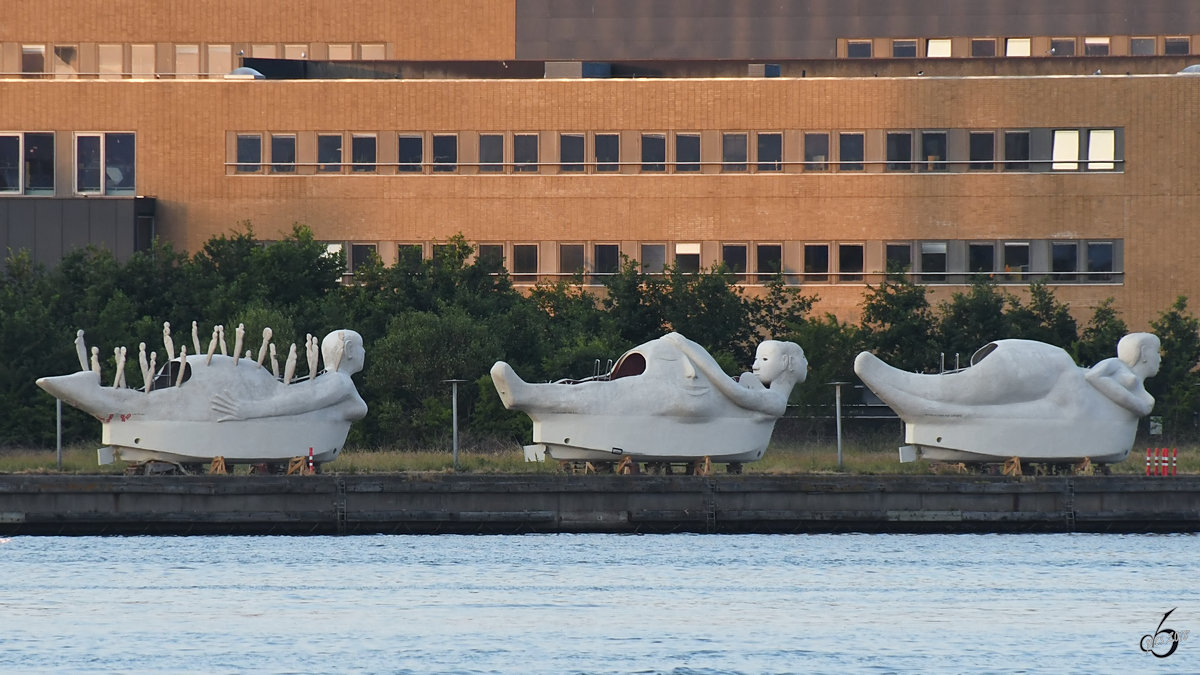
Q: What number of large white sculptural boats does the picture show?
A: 3